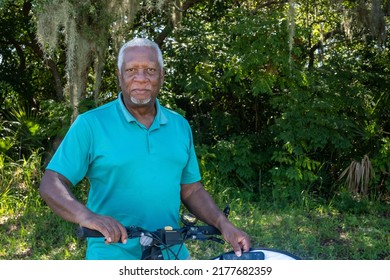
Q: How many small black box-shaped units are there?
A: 1